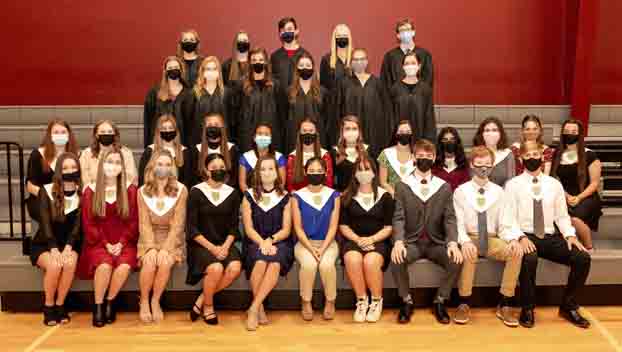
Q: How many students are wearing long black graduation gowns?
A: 11